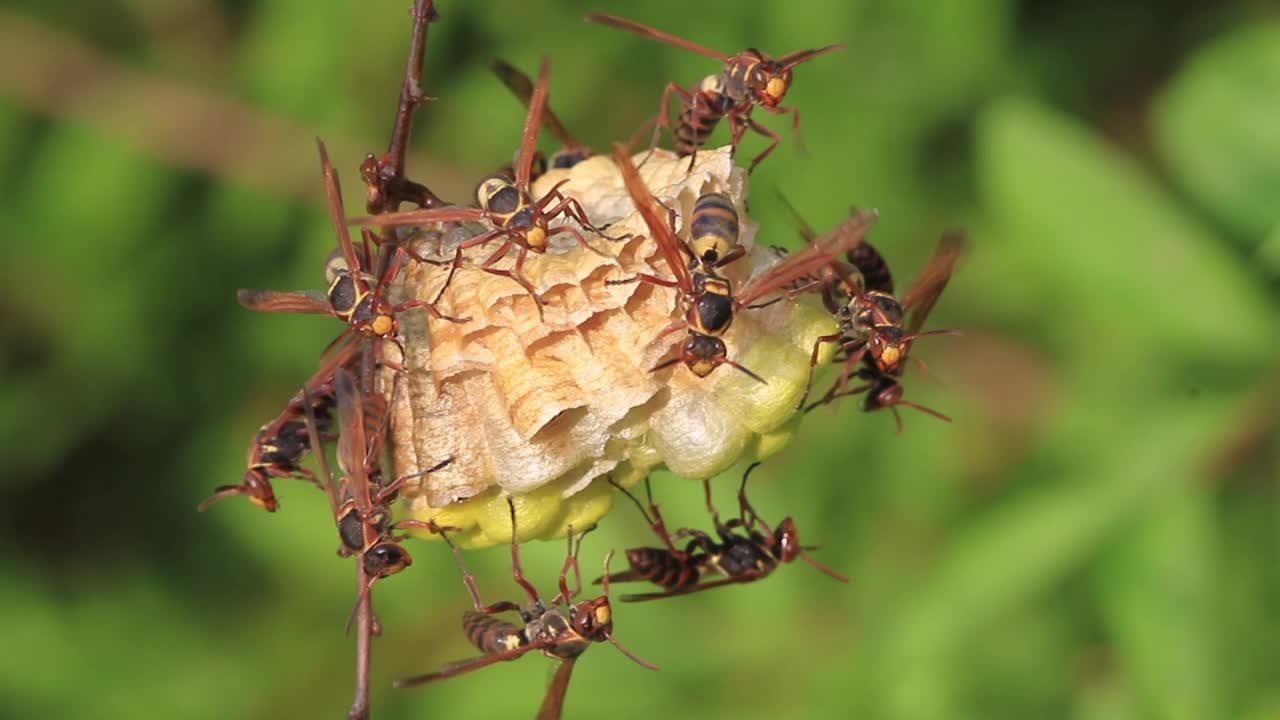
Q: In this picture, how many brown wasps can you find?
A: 11